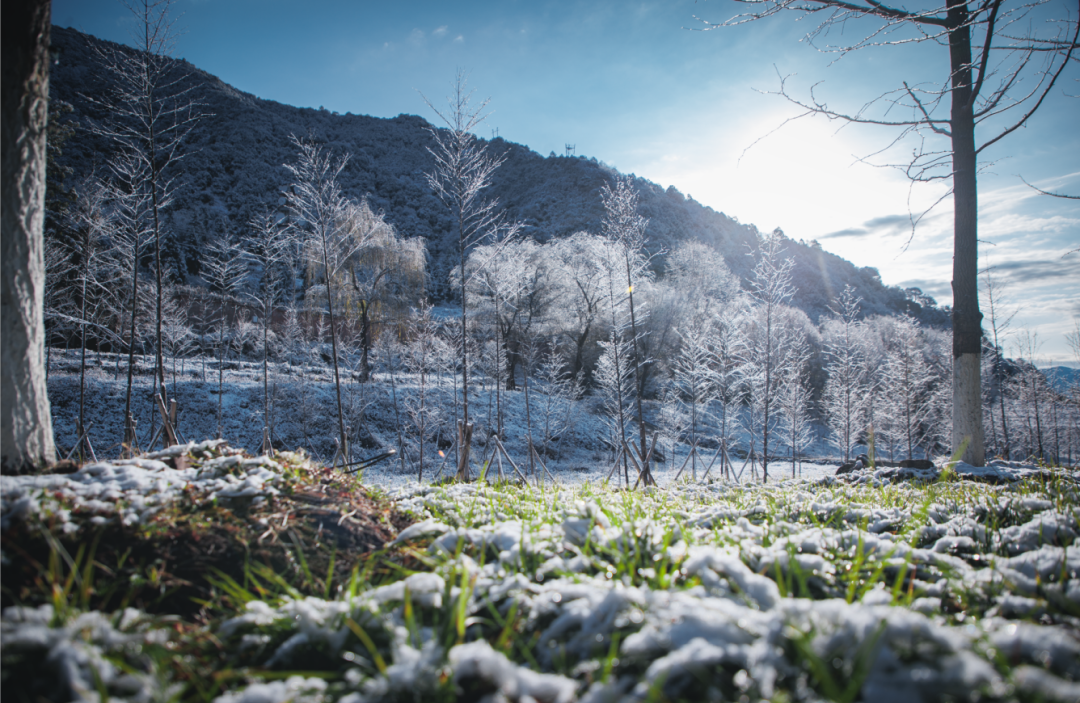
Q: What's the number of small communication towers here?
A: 2